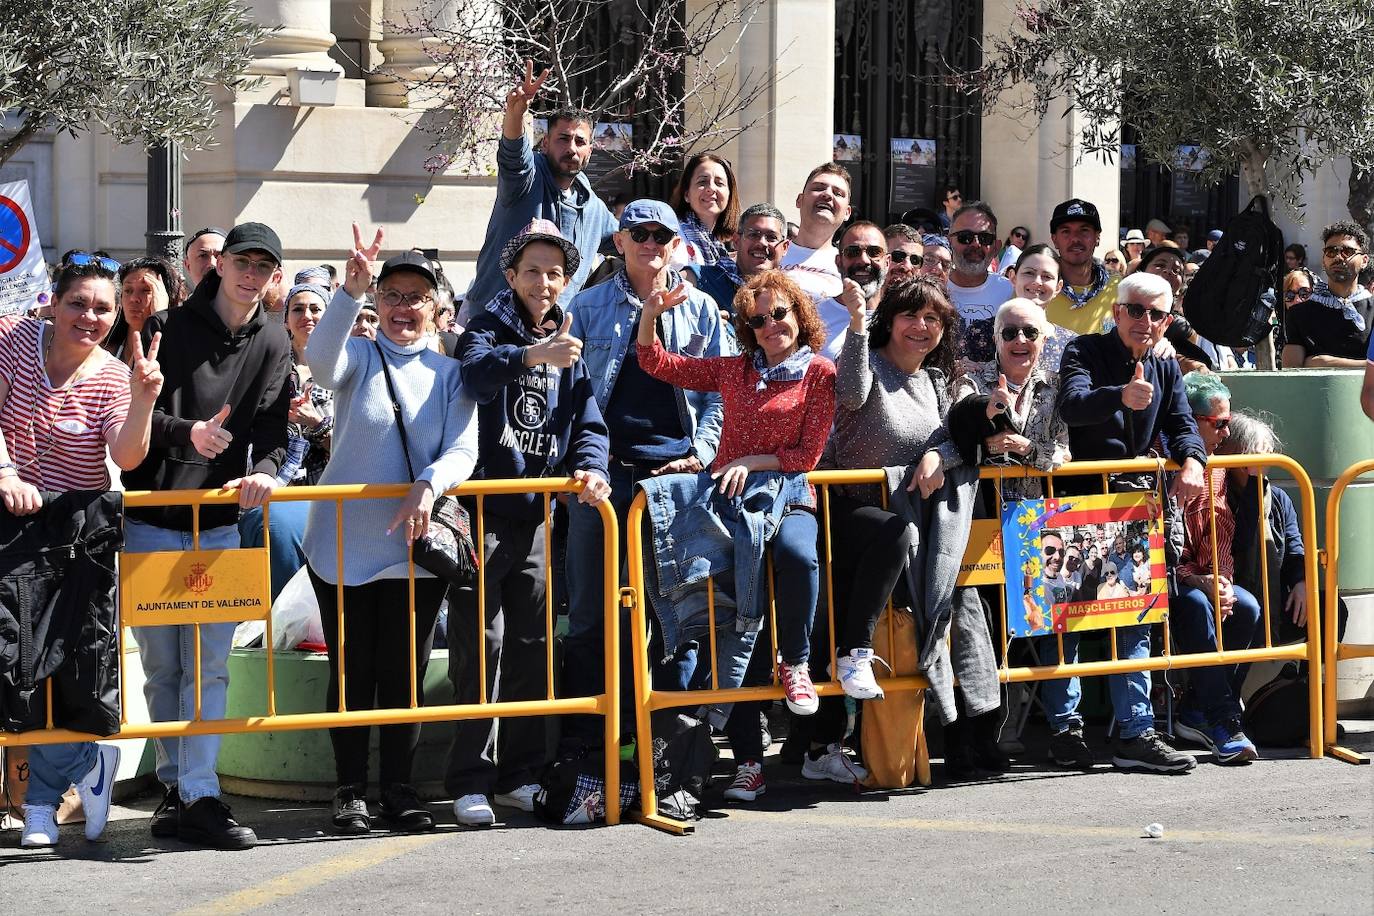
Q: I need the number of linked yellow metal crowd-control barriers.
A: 3